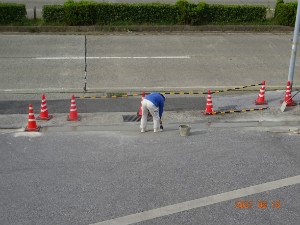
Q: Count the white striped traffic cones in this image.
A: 7